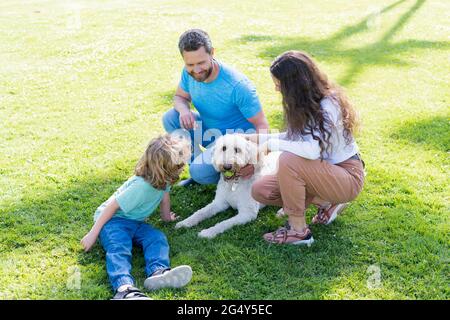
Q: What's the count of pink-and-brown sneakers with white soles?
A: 2